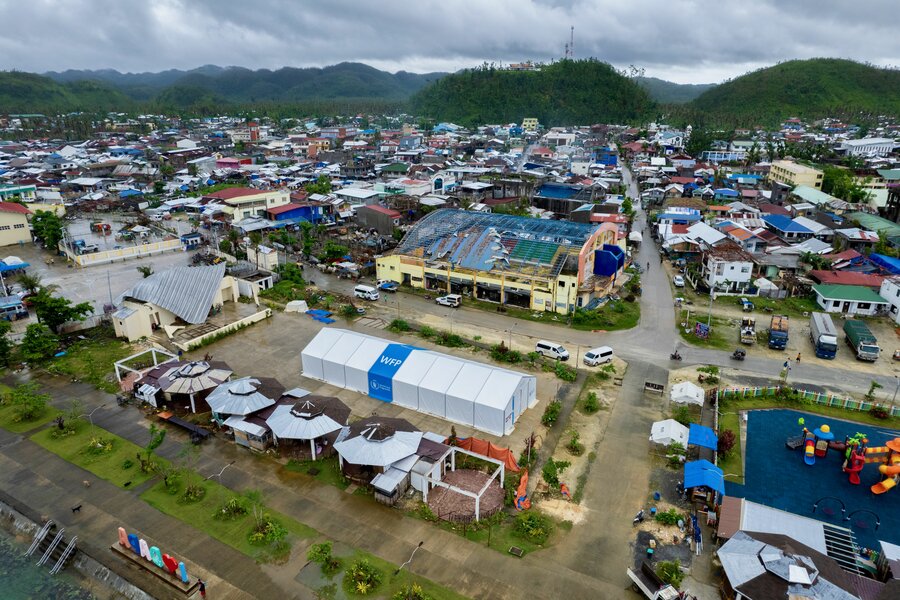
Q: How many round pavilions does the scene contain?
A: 5